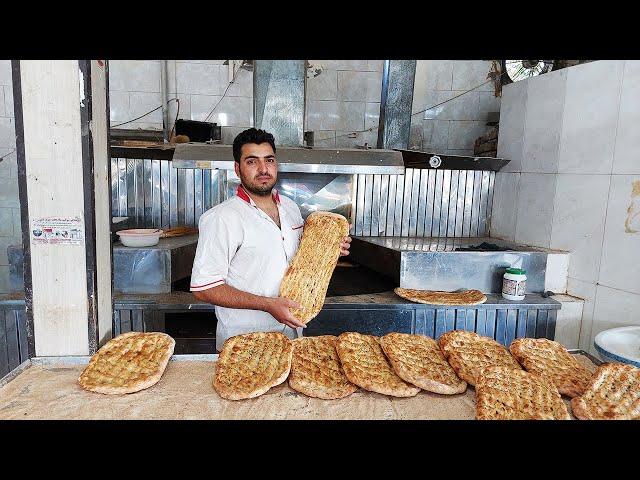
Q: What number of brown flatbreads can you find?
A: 11